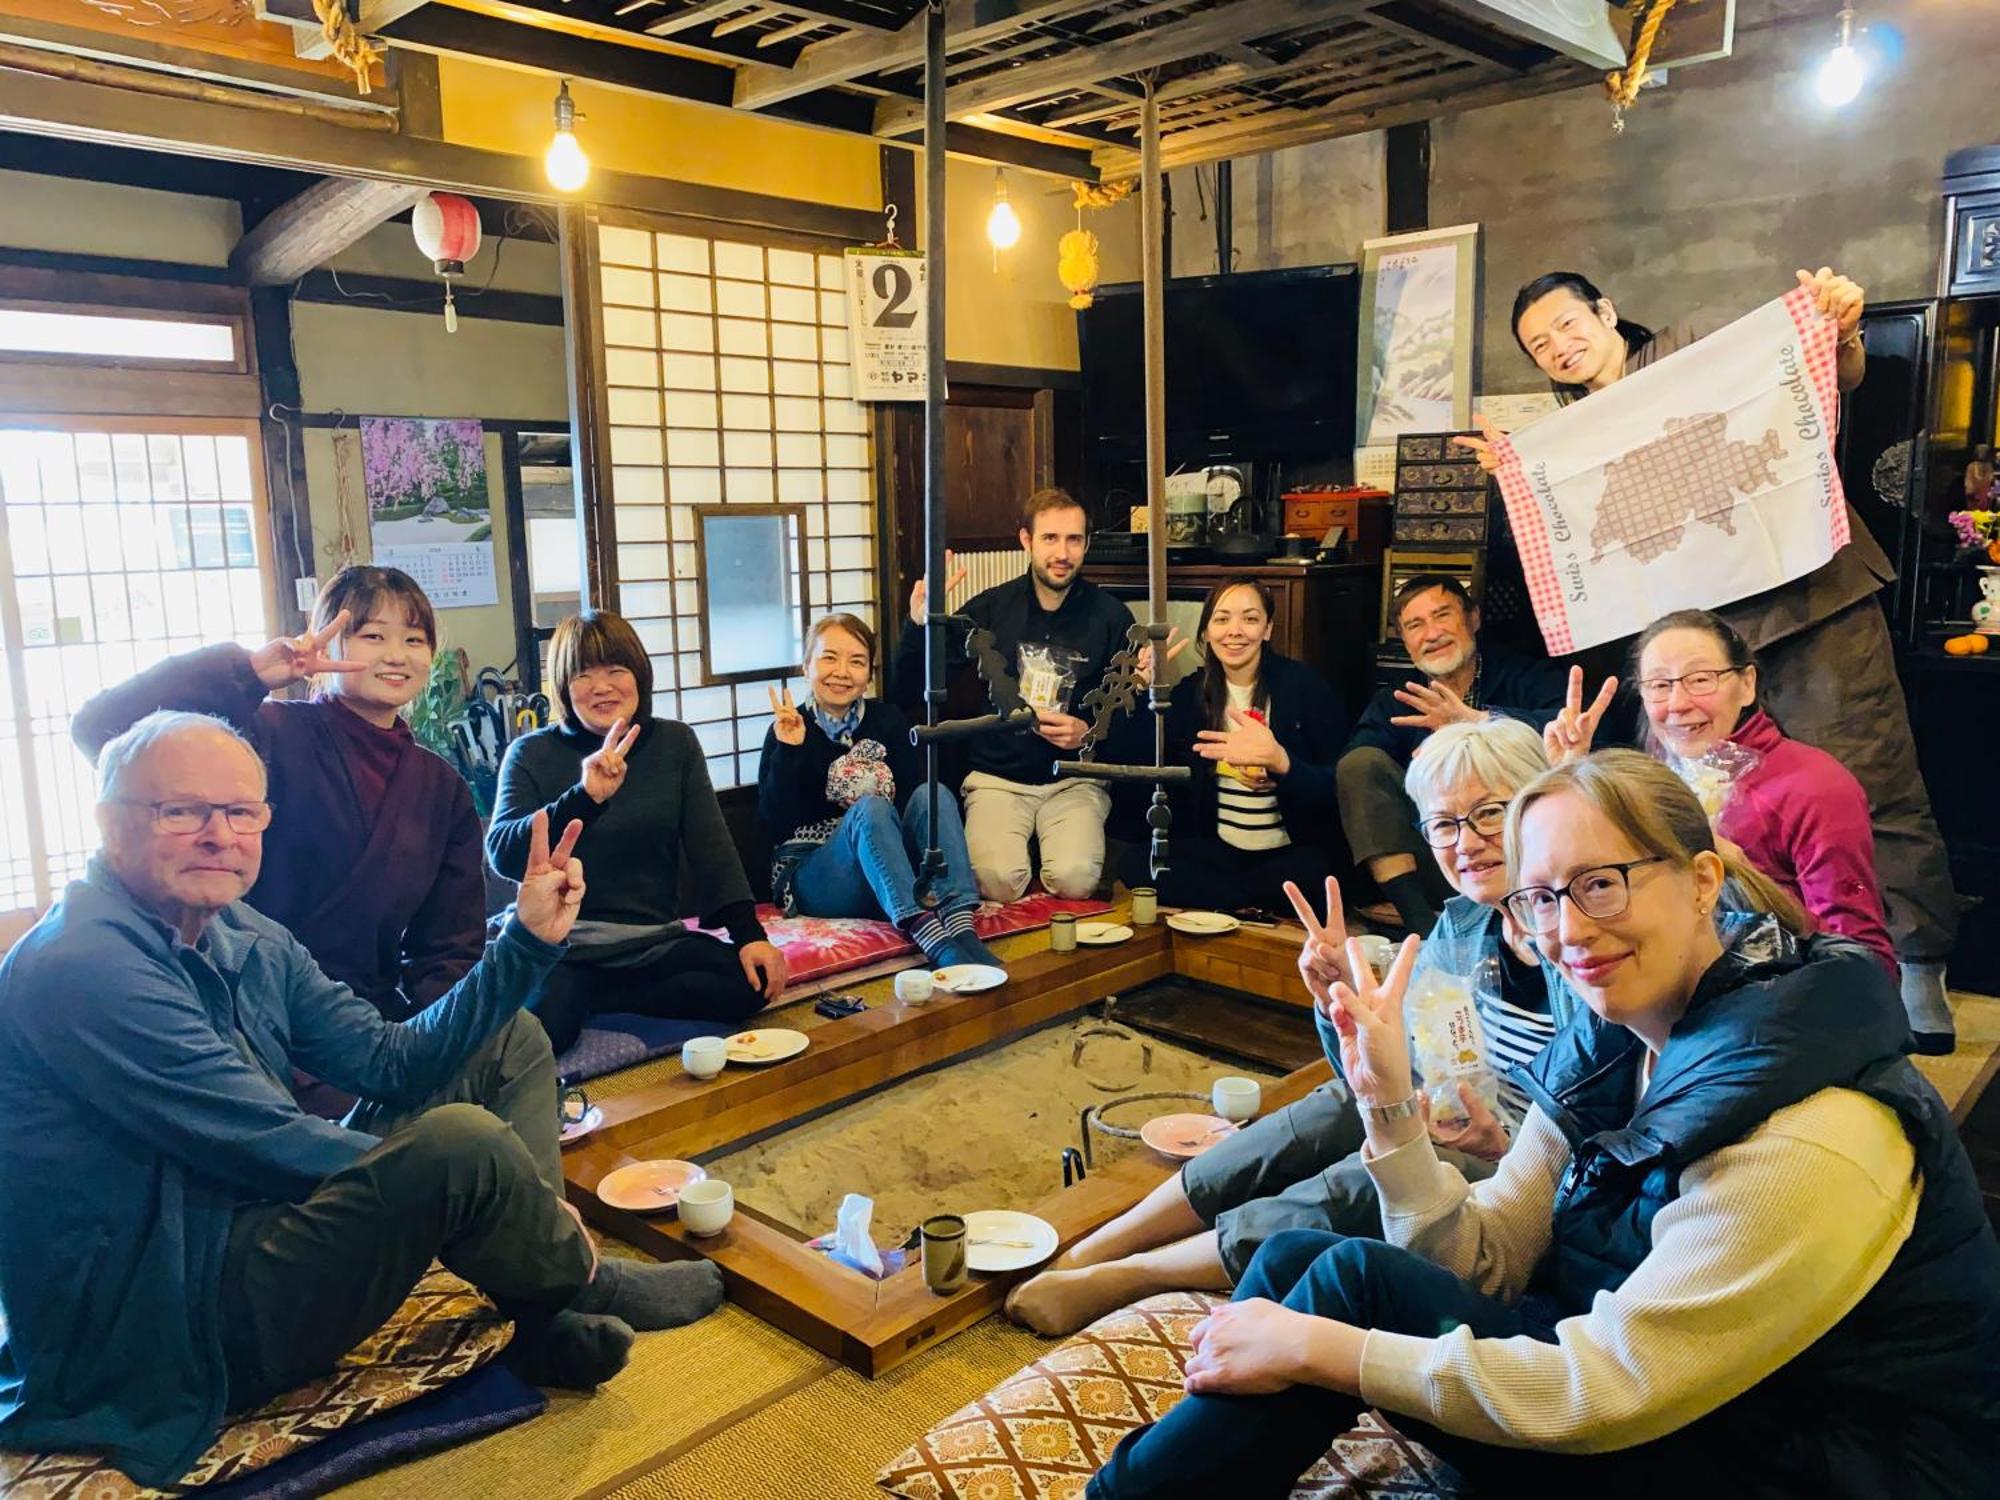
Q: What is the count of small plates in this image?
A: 8